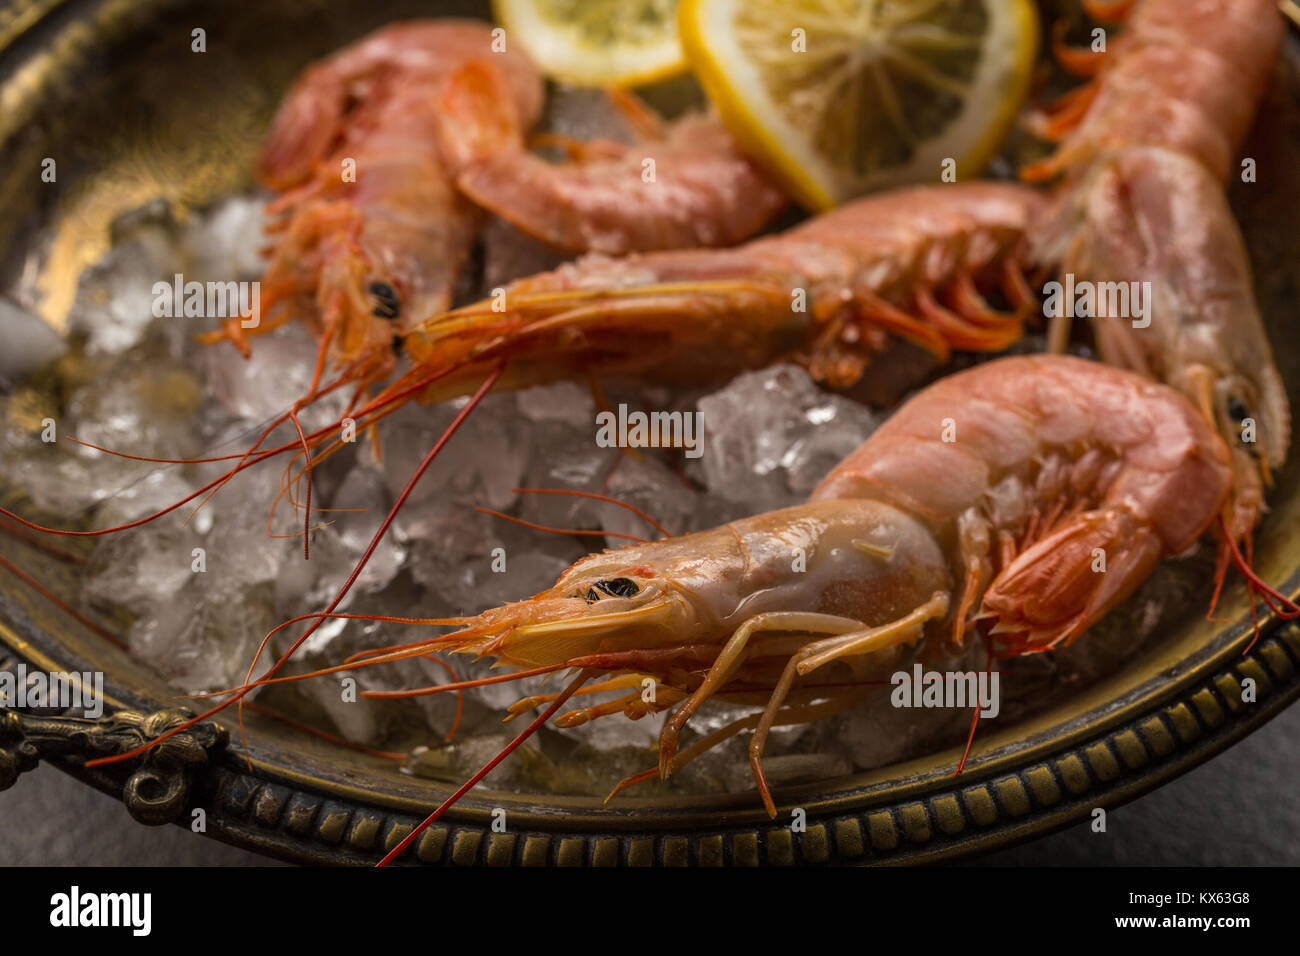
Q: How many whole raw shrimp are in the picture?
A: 5